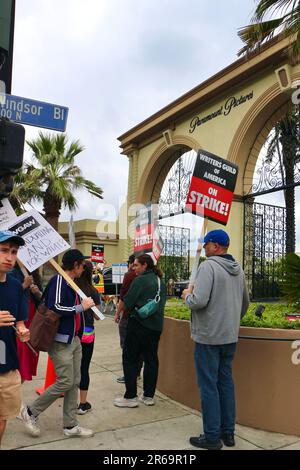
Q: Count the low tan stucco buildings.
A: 1